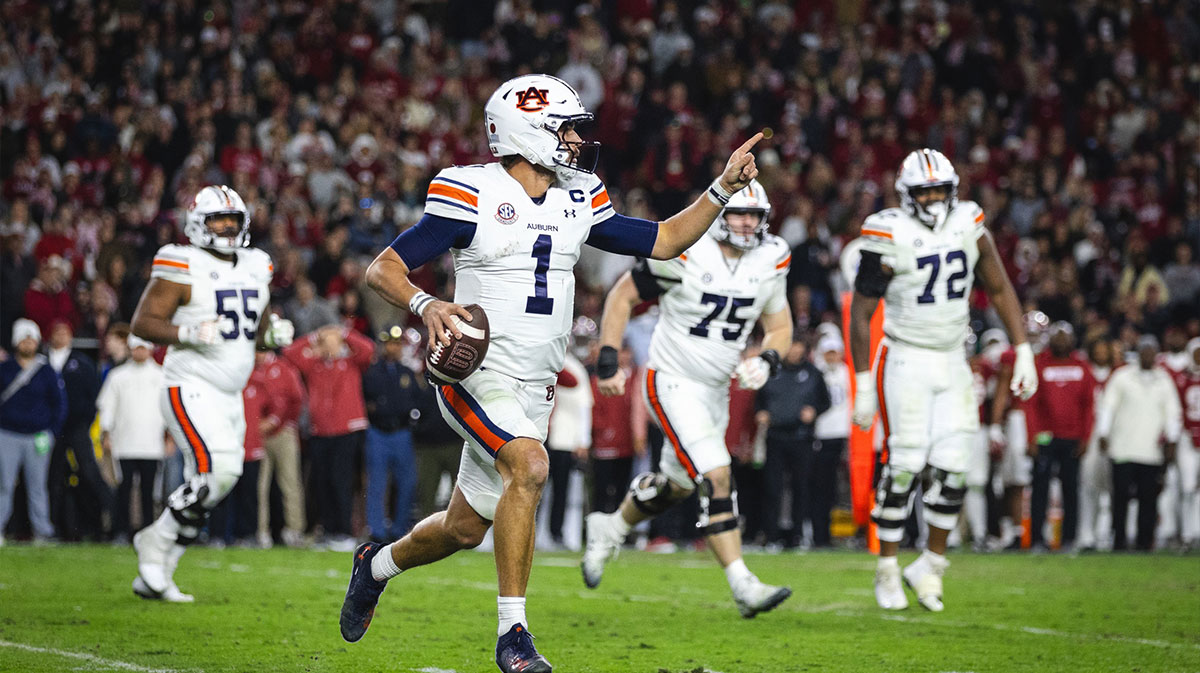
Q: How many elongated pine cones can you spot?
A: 0